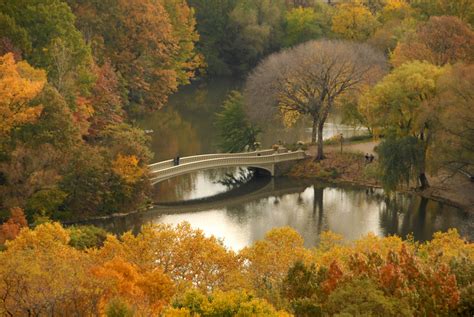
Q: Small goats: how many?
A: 0